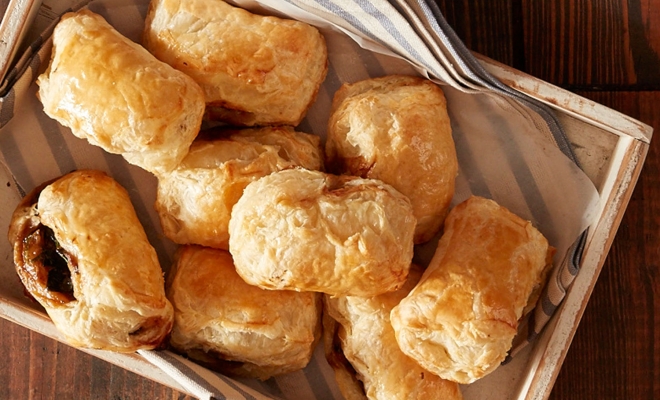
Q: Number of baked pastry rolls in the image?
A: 9